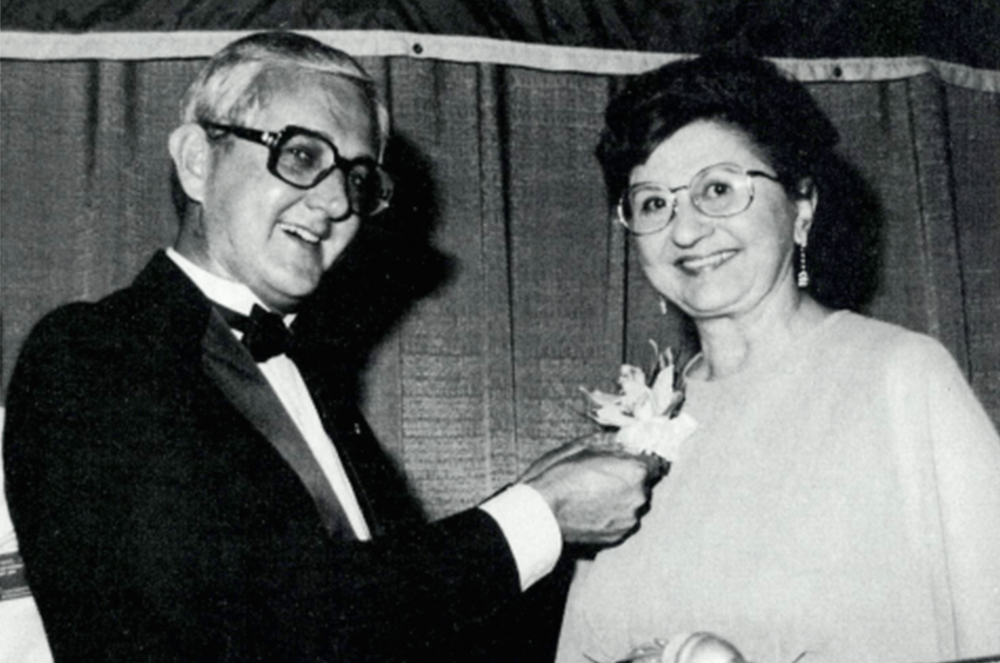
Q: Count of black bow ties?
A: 1